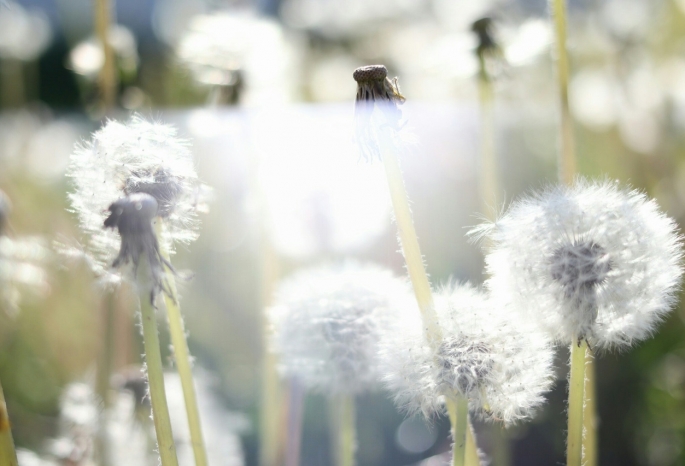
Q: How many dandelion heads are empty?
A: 3